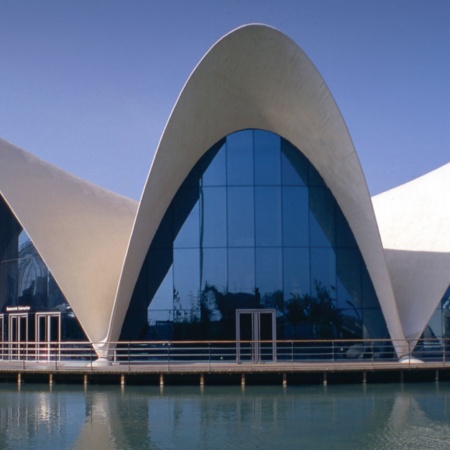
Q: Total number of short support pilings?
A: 12